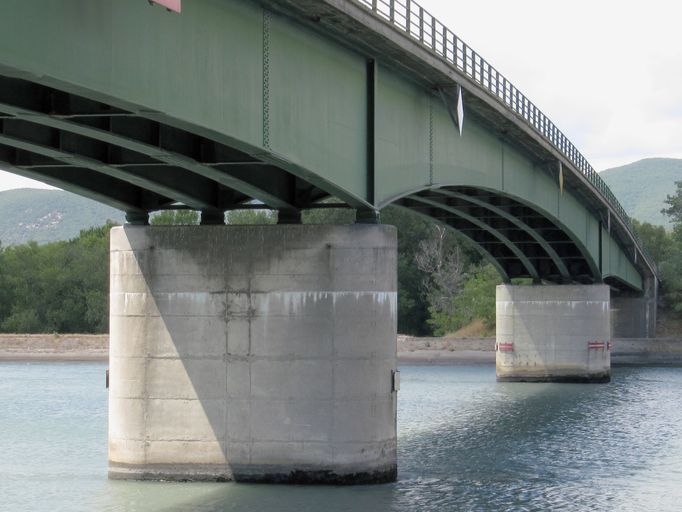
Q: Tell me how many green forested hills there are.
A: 2